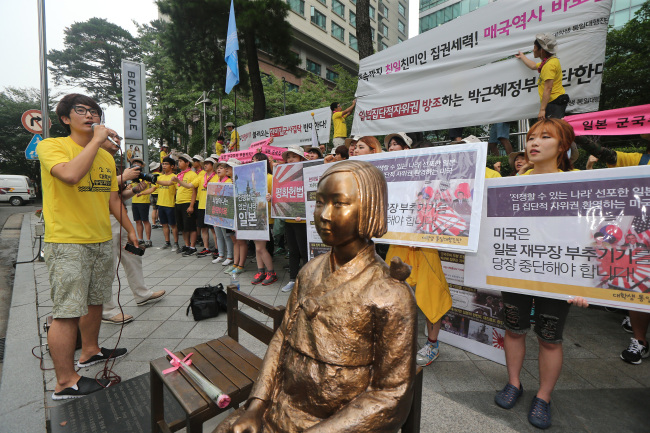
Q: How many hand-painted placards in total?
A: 0